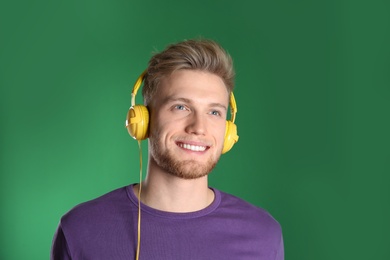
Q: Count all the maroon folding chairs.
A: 0